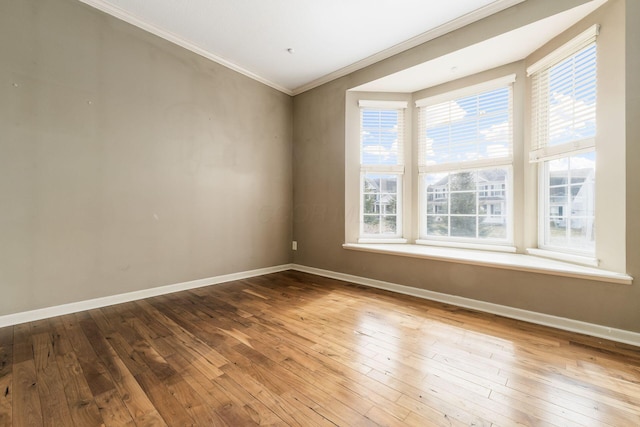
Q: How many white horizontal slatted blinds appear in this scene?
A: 3